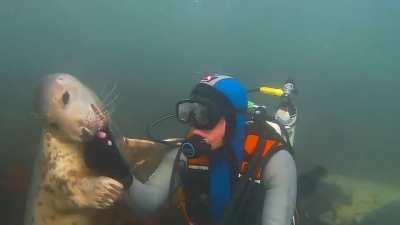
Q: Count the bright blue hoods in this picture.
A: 1